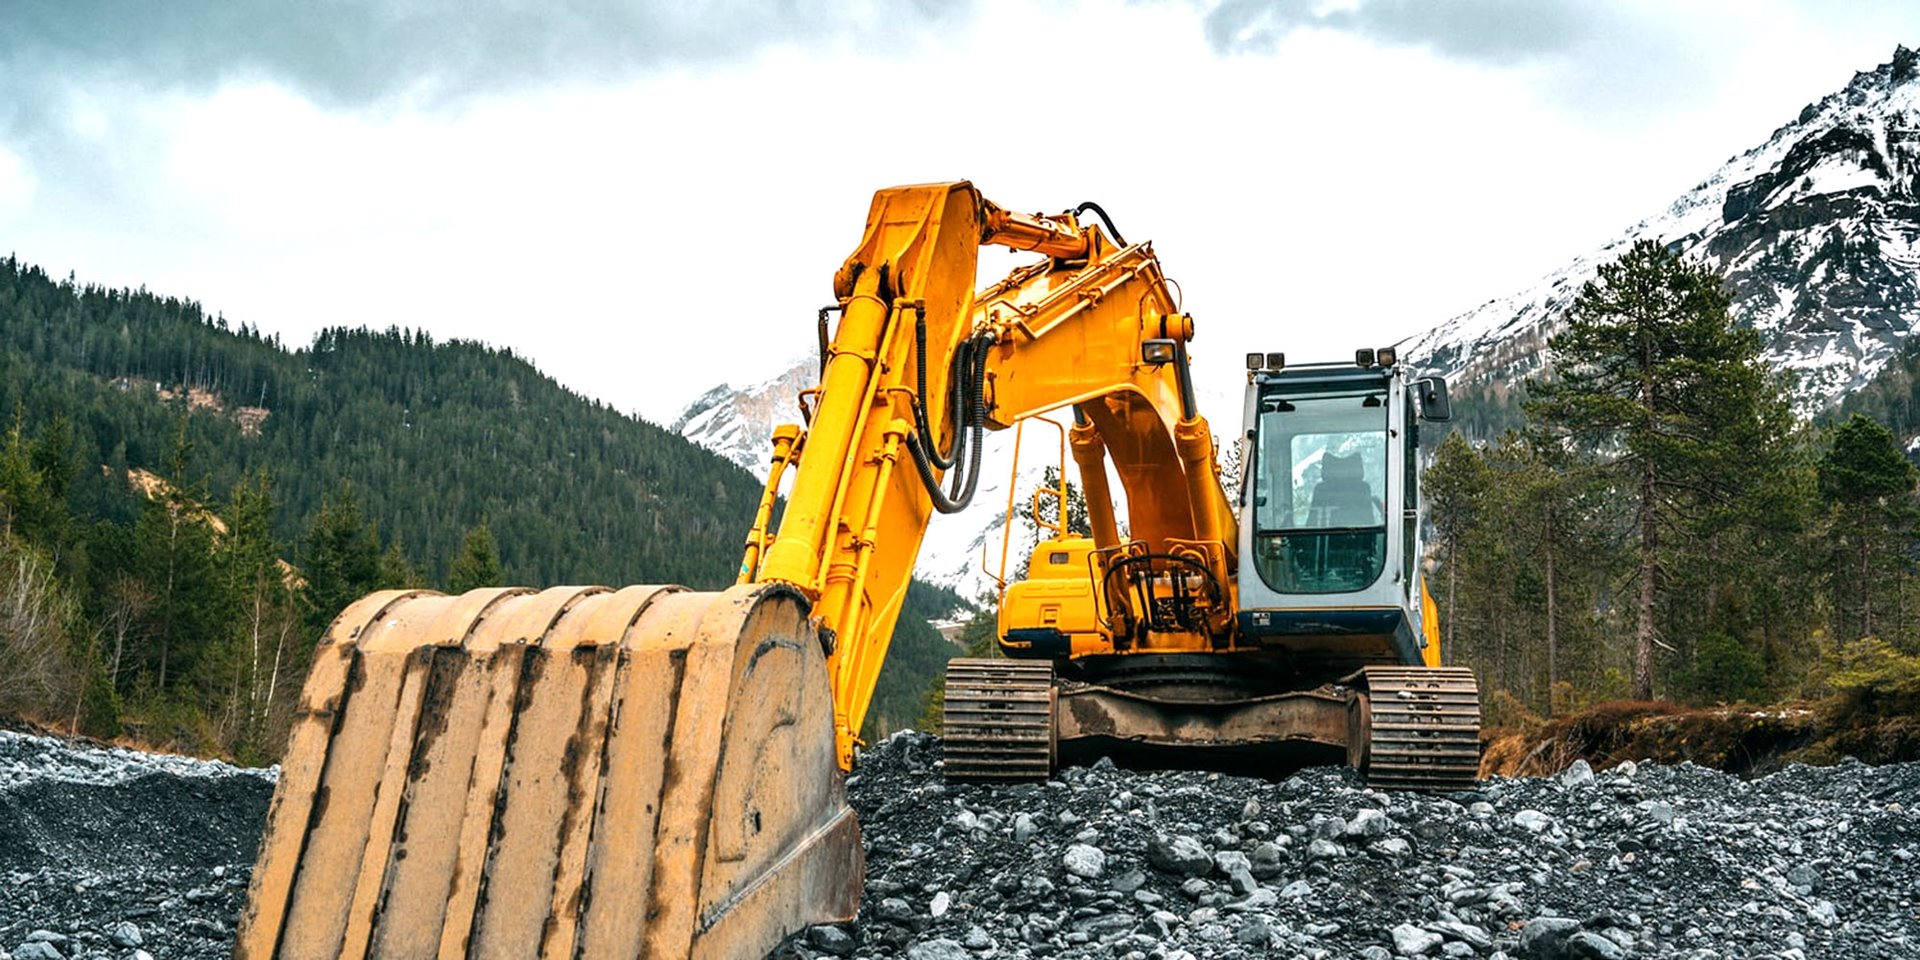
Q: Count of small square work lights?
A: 4